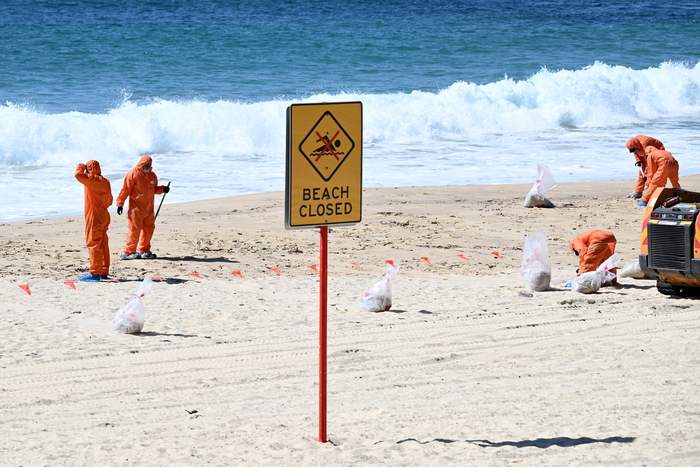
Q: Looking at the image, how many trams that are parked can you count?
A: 0